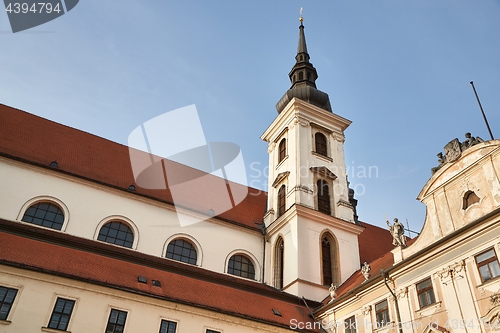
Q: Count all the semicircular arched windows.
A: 4